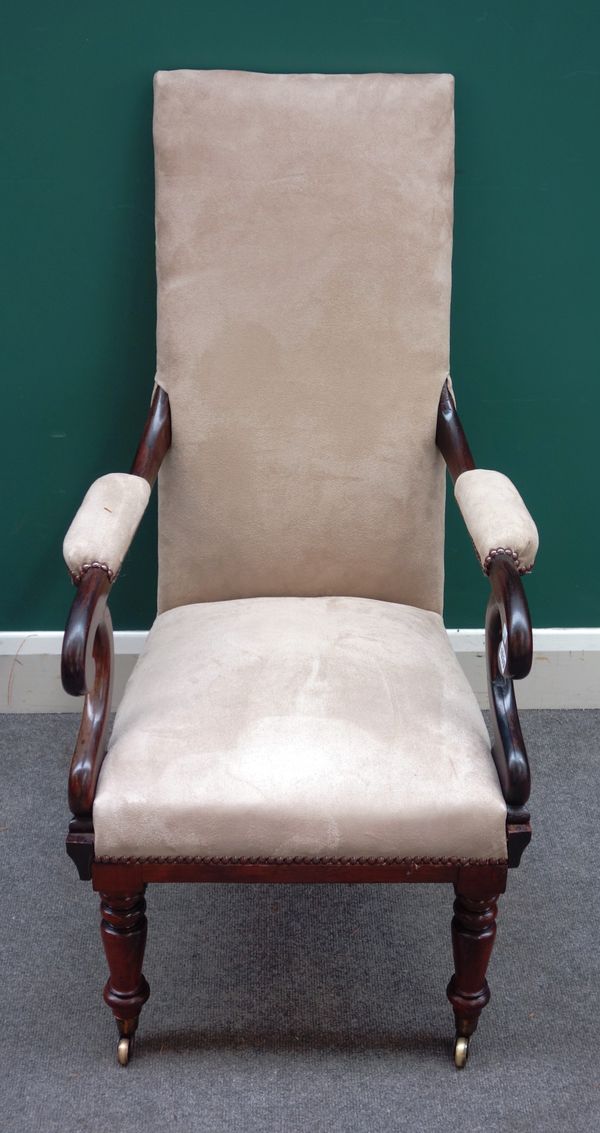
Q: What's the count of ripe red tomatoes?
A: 0